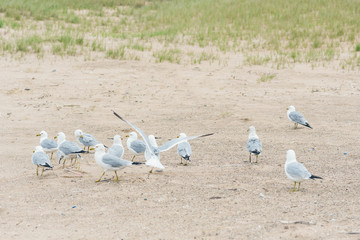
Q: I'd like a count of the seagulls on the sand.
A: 12